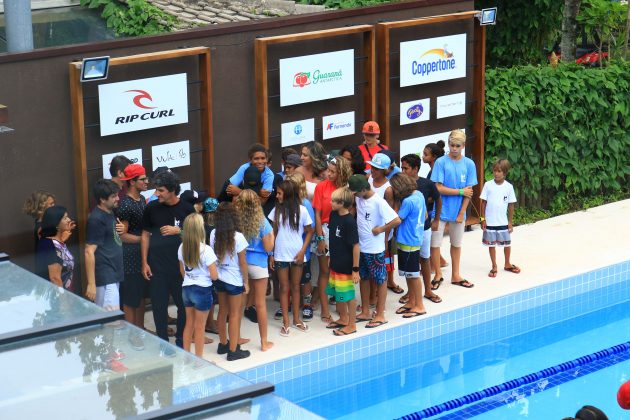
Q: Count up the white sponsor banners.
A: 11